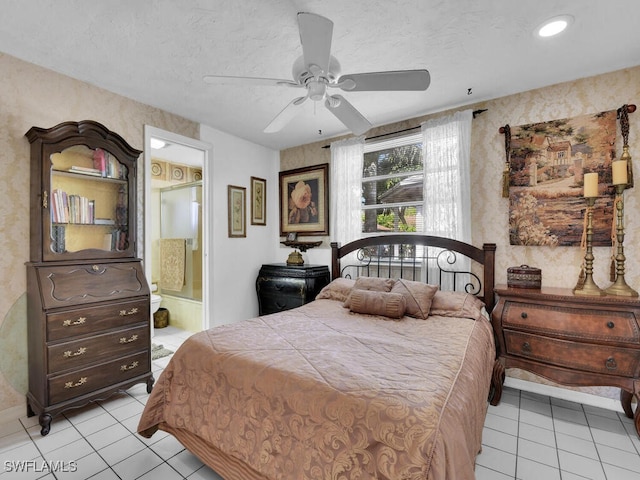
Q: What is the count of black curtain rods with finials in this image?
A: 1